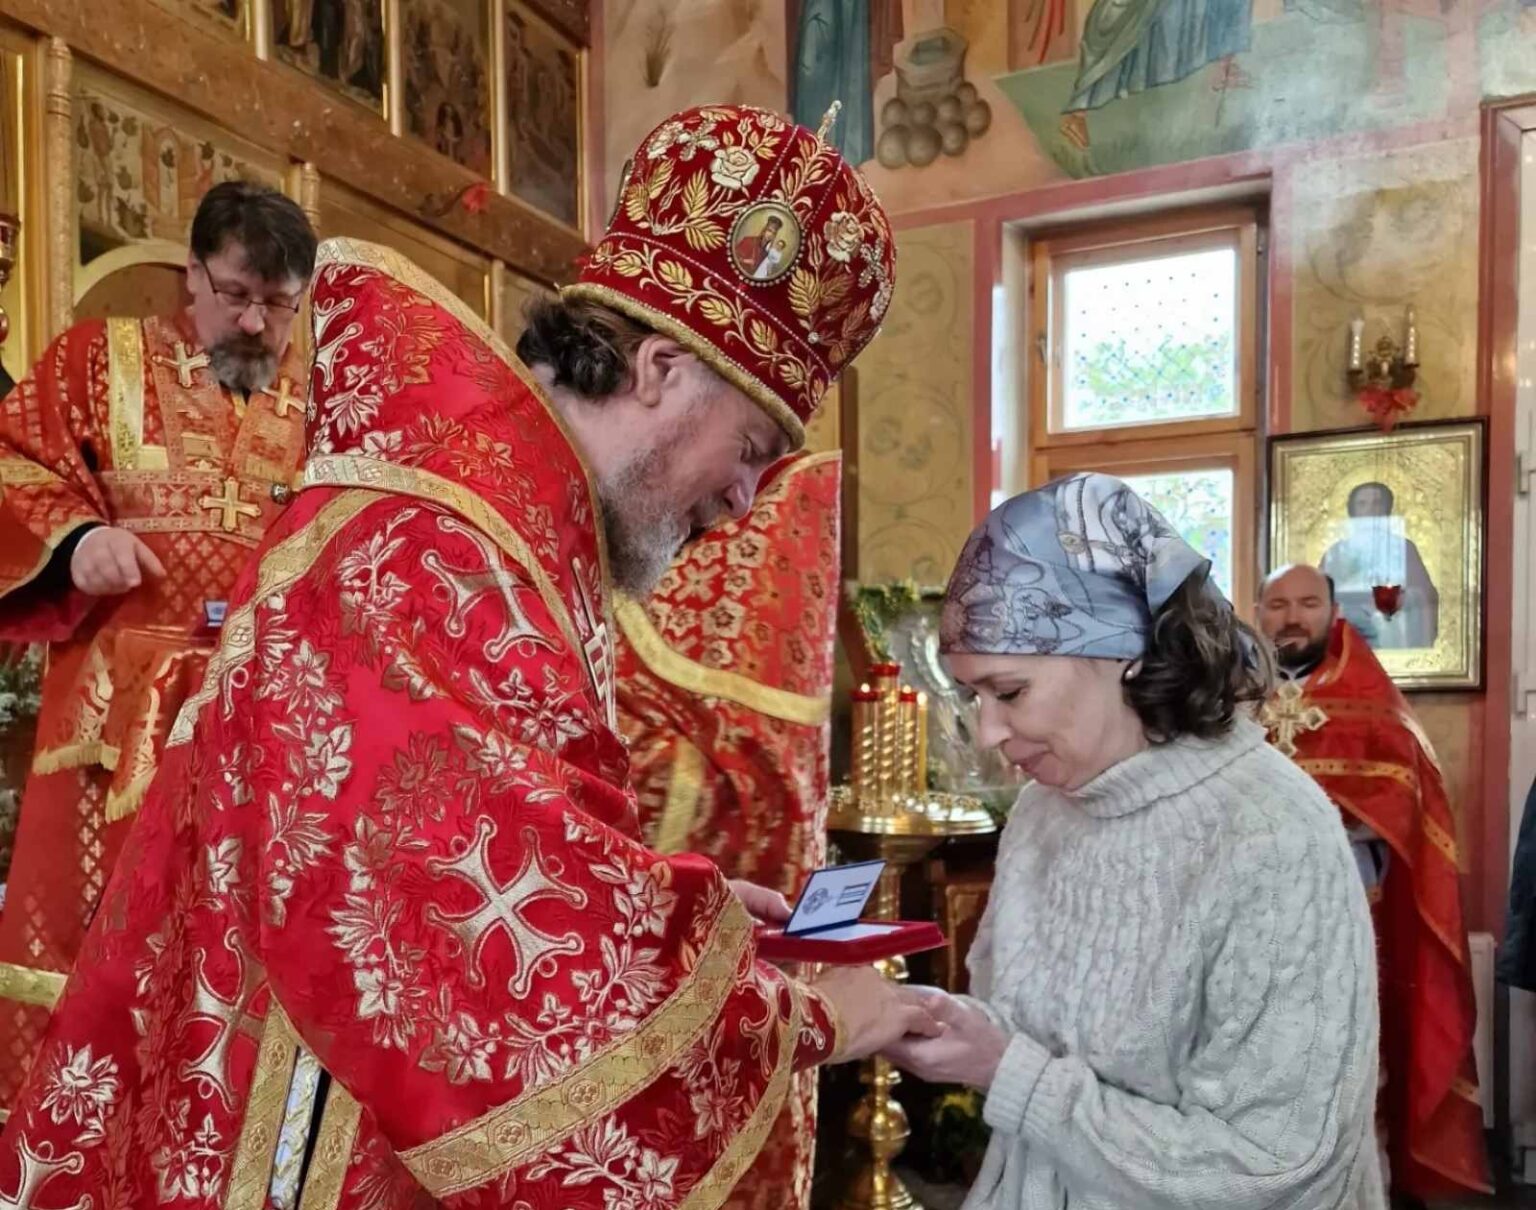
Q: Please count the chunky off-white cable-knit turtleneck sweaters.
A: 1